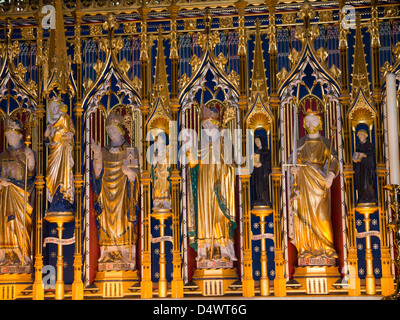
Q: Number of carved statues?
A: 8